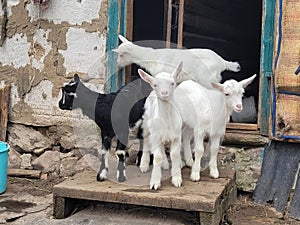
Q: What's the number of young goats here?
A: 4